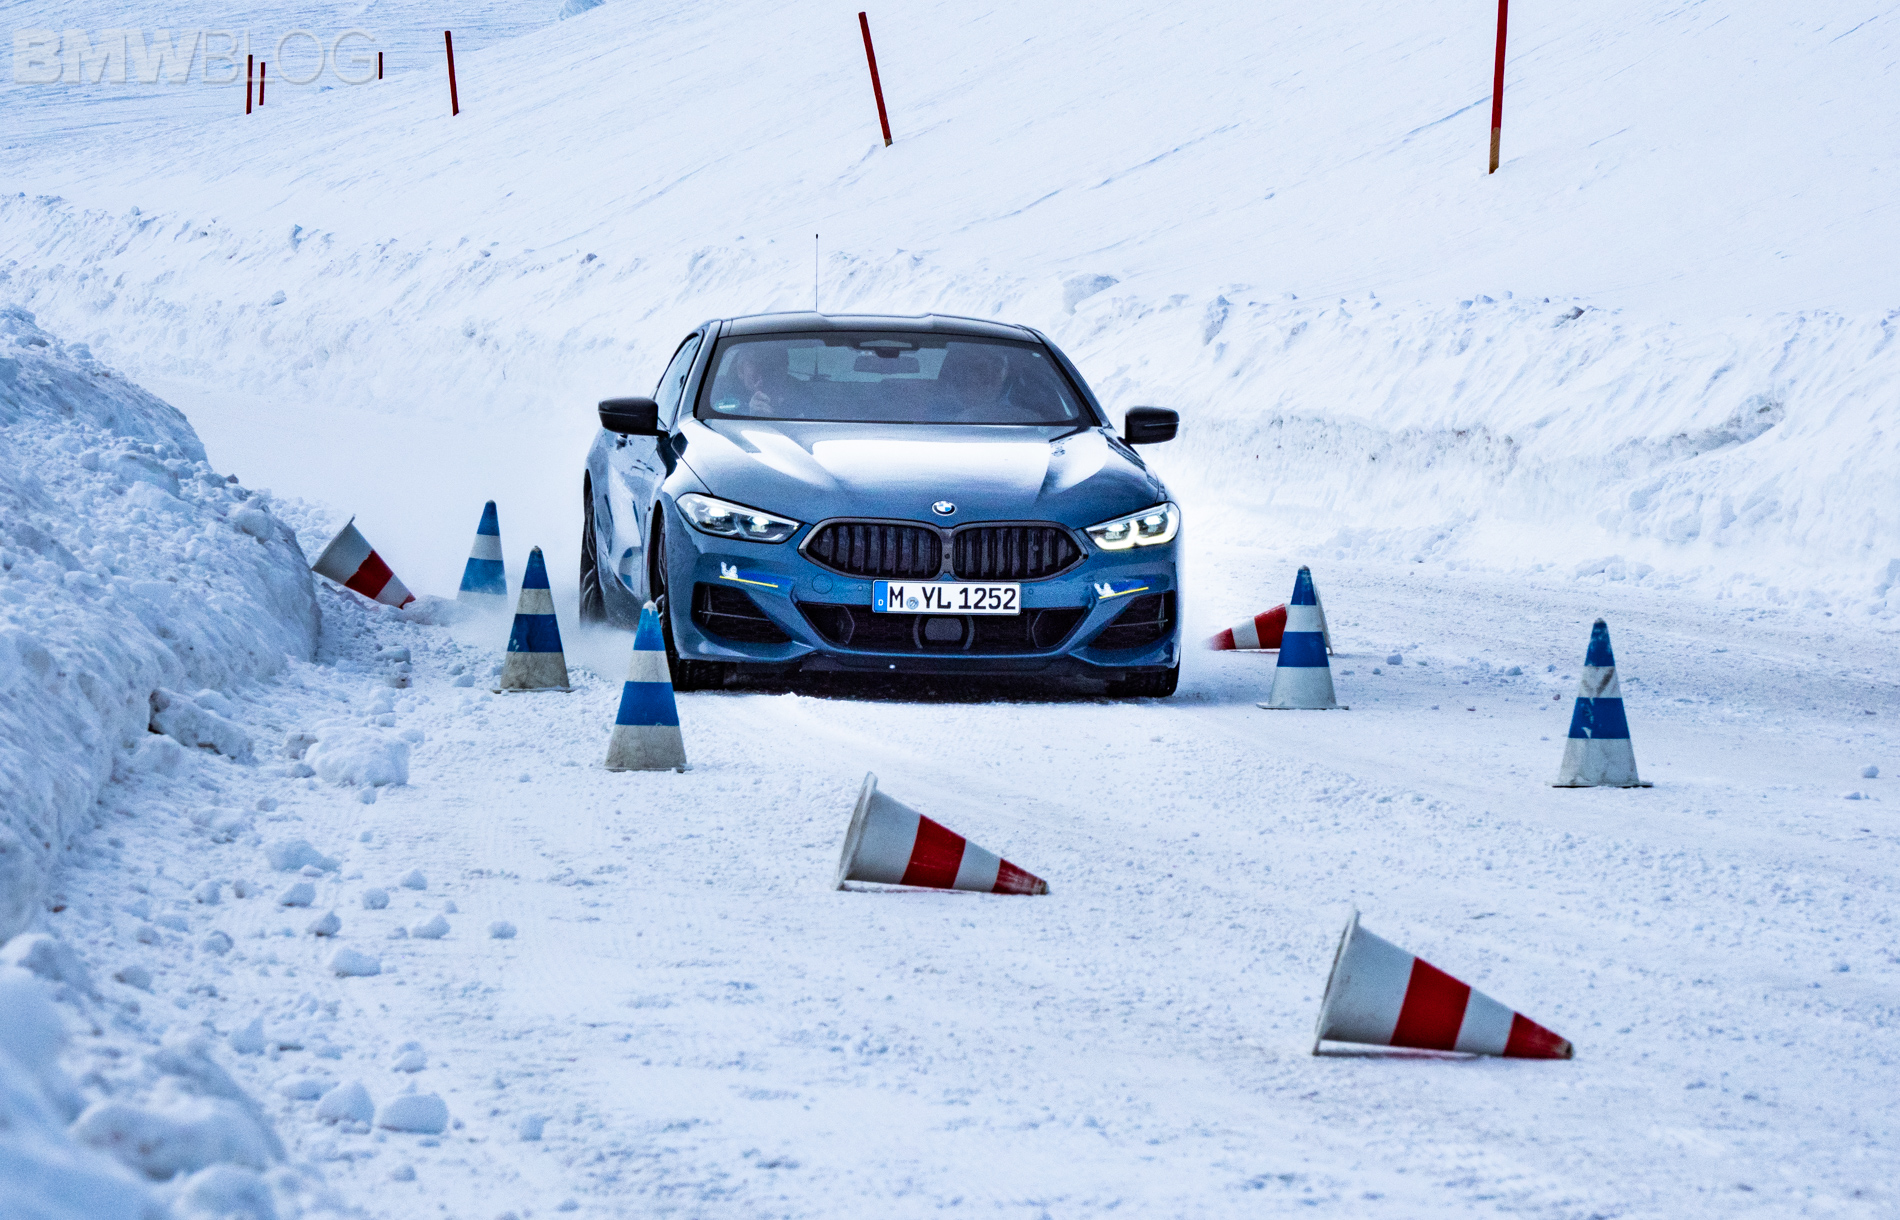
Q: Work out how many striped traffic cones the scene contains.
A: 9